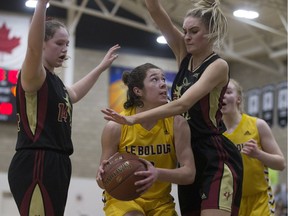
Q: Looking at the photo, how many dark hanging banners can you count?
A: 3